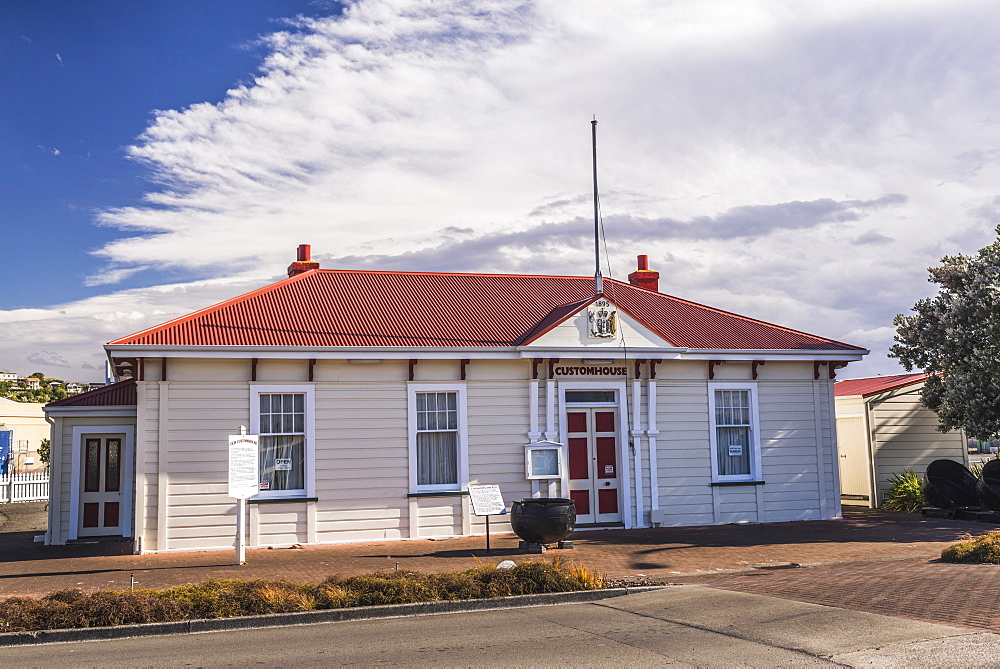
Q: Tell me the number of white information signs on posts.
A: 2